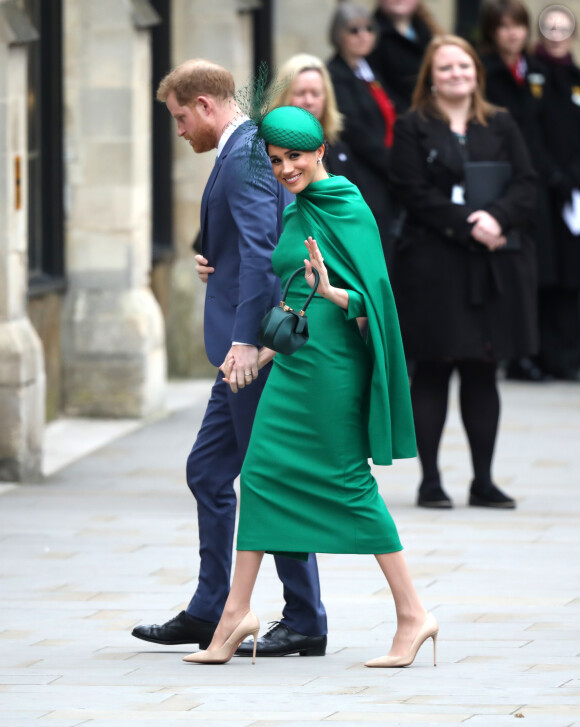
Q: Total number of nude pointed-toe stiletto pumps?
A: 2